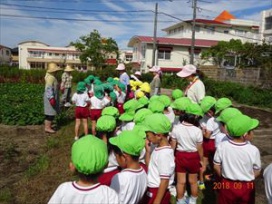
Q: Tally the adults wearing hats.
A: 6